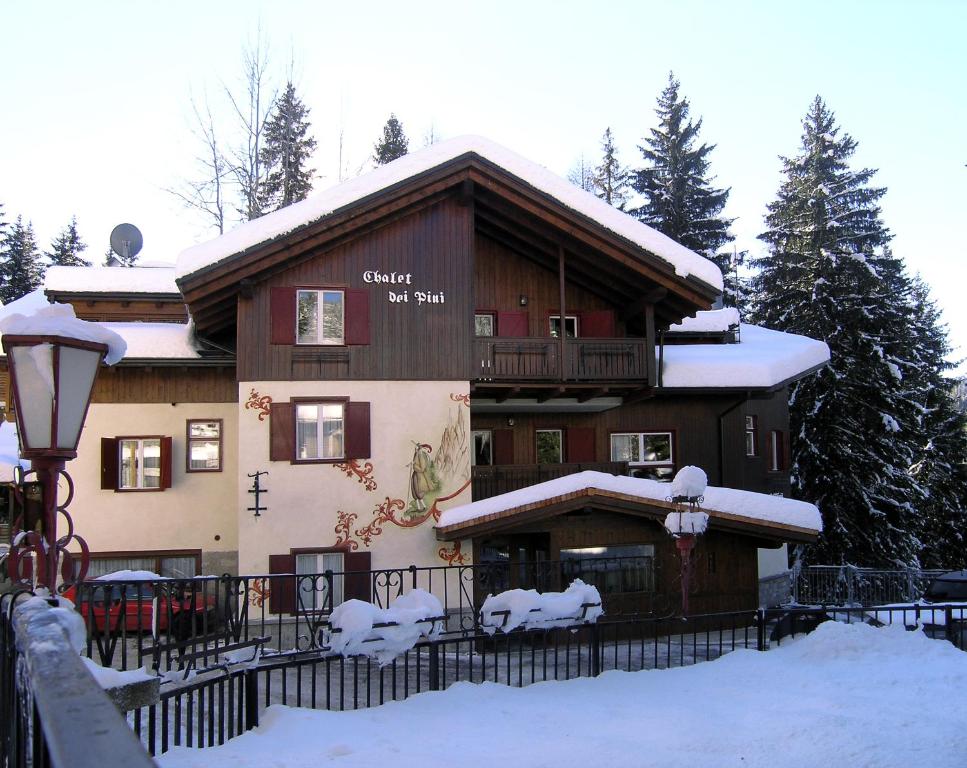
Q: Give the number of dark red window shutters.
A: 14